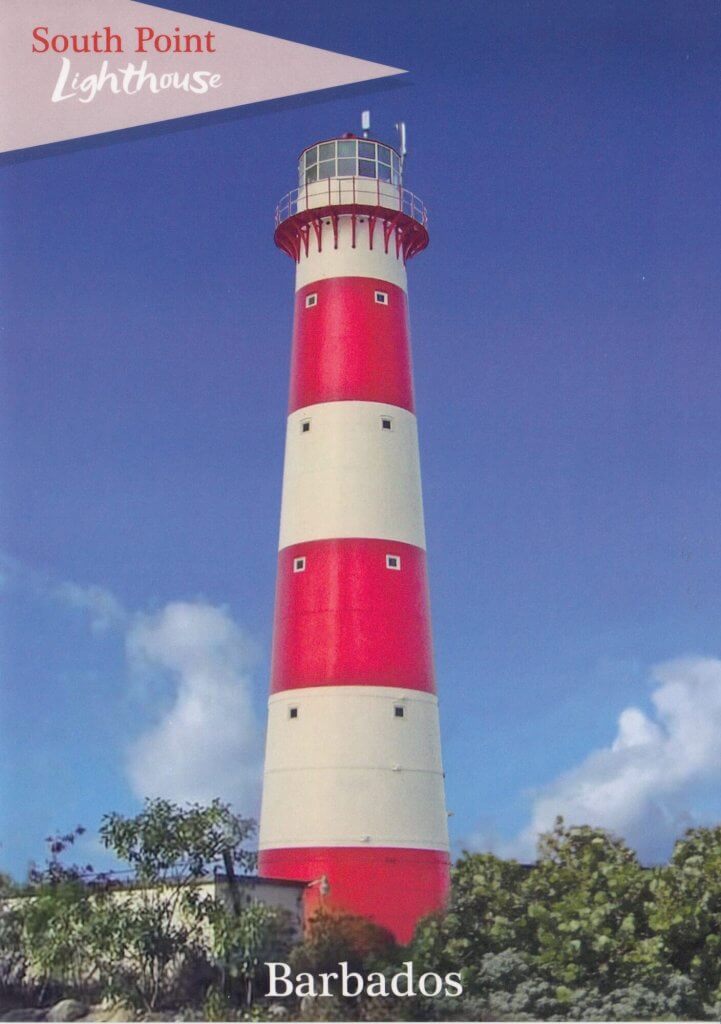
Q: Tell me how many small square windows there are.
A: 8